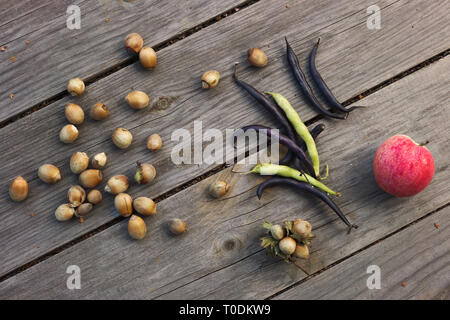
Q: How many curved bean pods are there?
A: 8